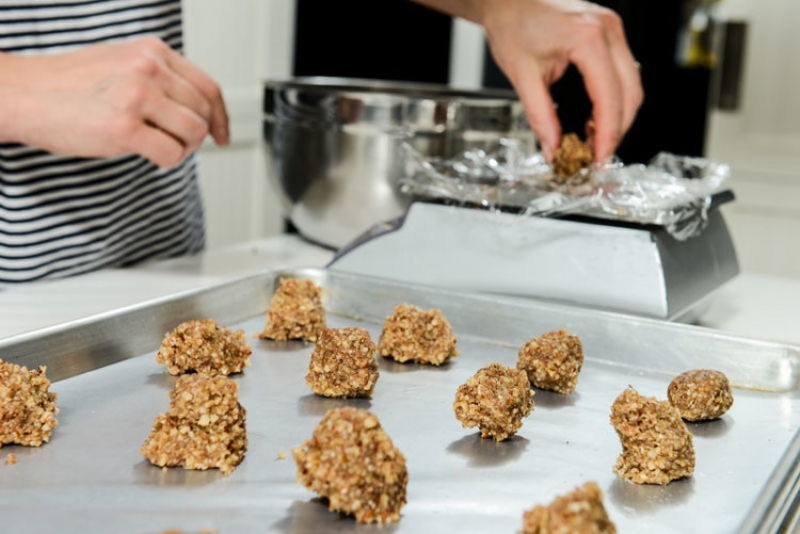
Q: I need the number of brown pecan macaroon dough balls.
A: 13